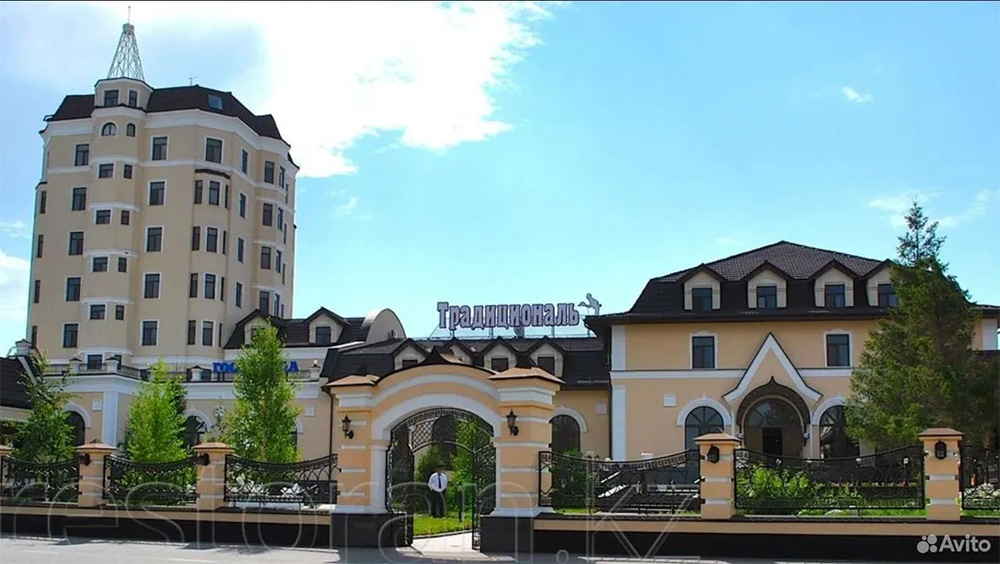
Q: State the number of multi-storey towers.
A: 1